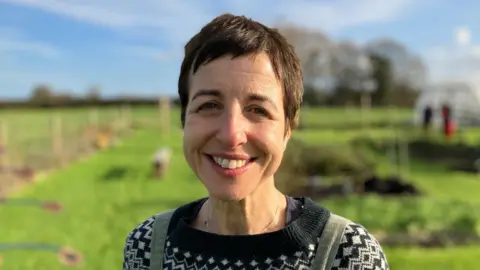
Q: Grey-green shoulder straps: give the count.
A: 2